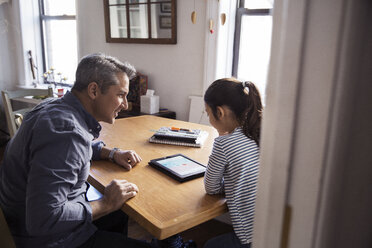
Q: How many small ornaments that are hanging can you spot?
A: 3